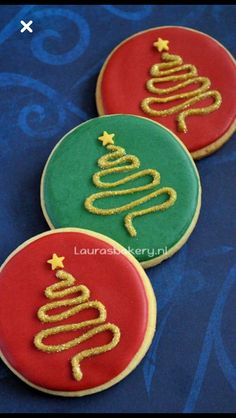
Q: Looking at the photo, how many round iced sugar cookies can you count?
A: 3